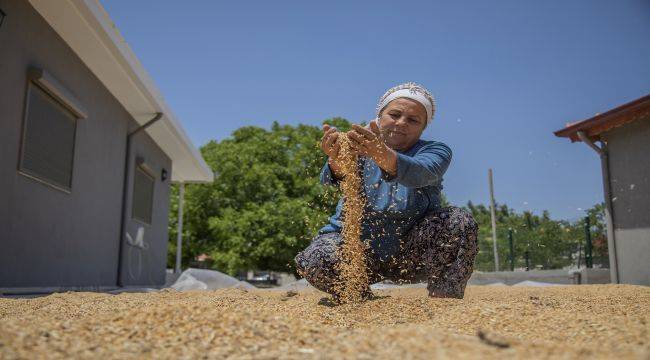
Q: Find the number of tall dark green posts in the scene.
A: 2